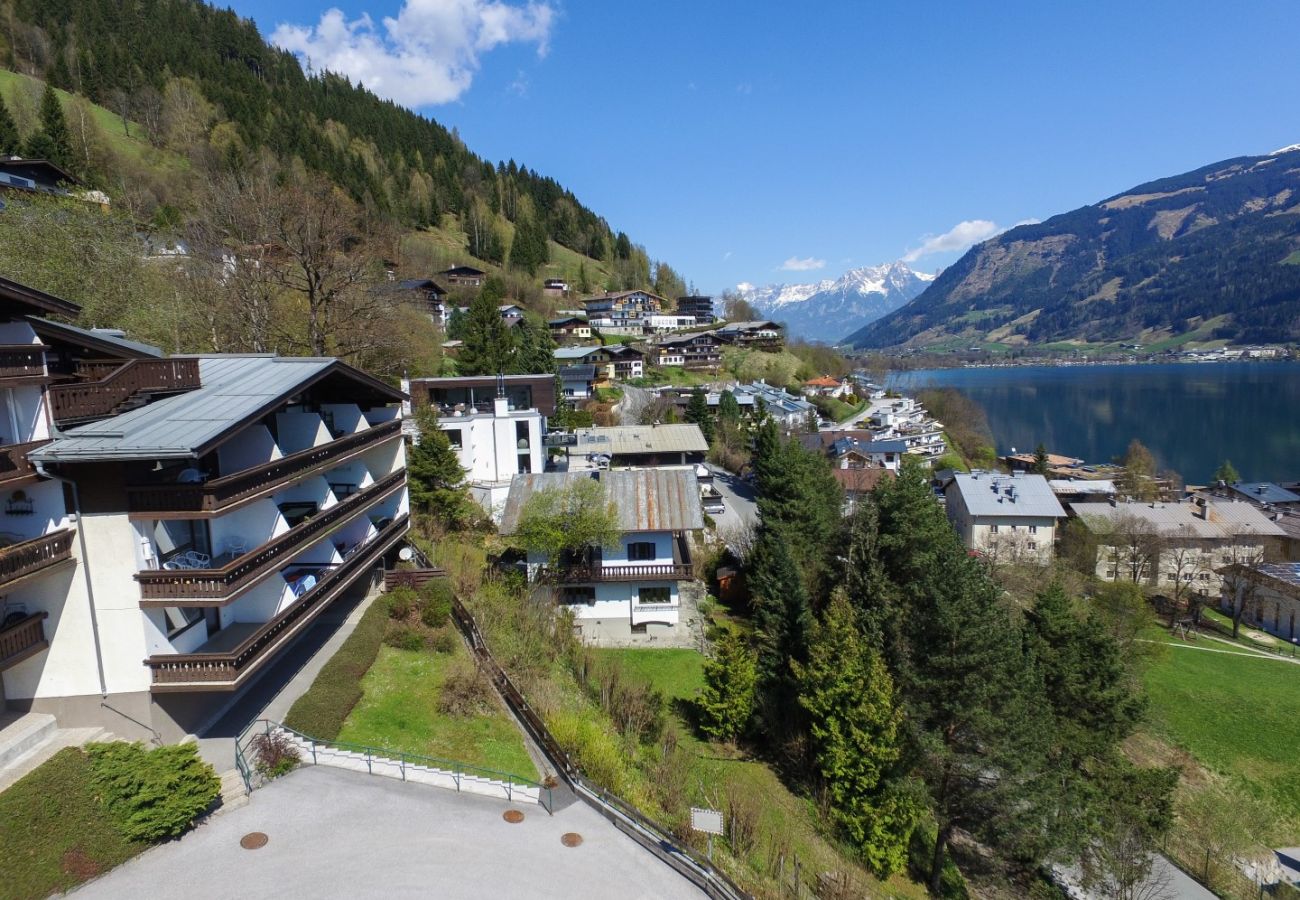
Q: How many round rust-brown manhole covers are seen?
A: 3